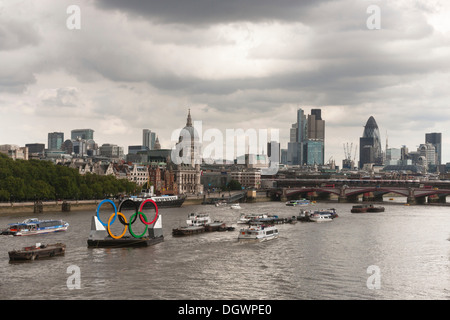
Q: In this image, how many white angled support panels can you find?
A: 2